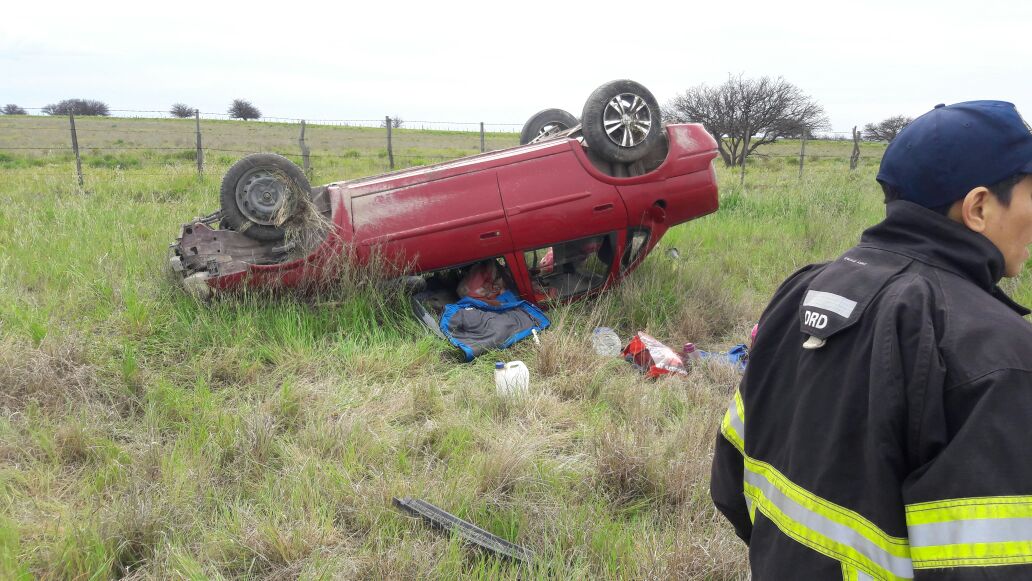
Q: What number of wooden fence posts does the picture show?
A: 8